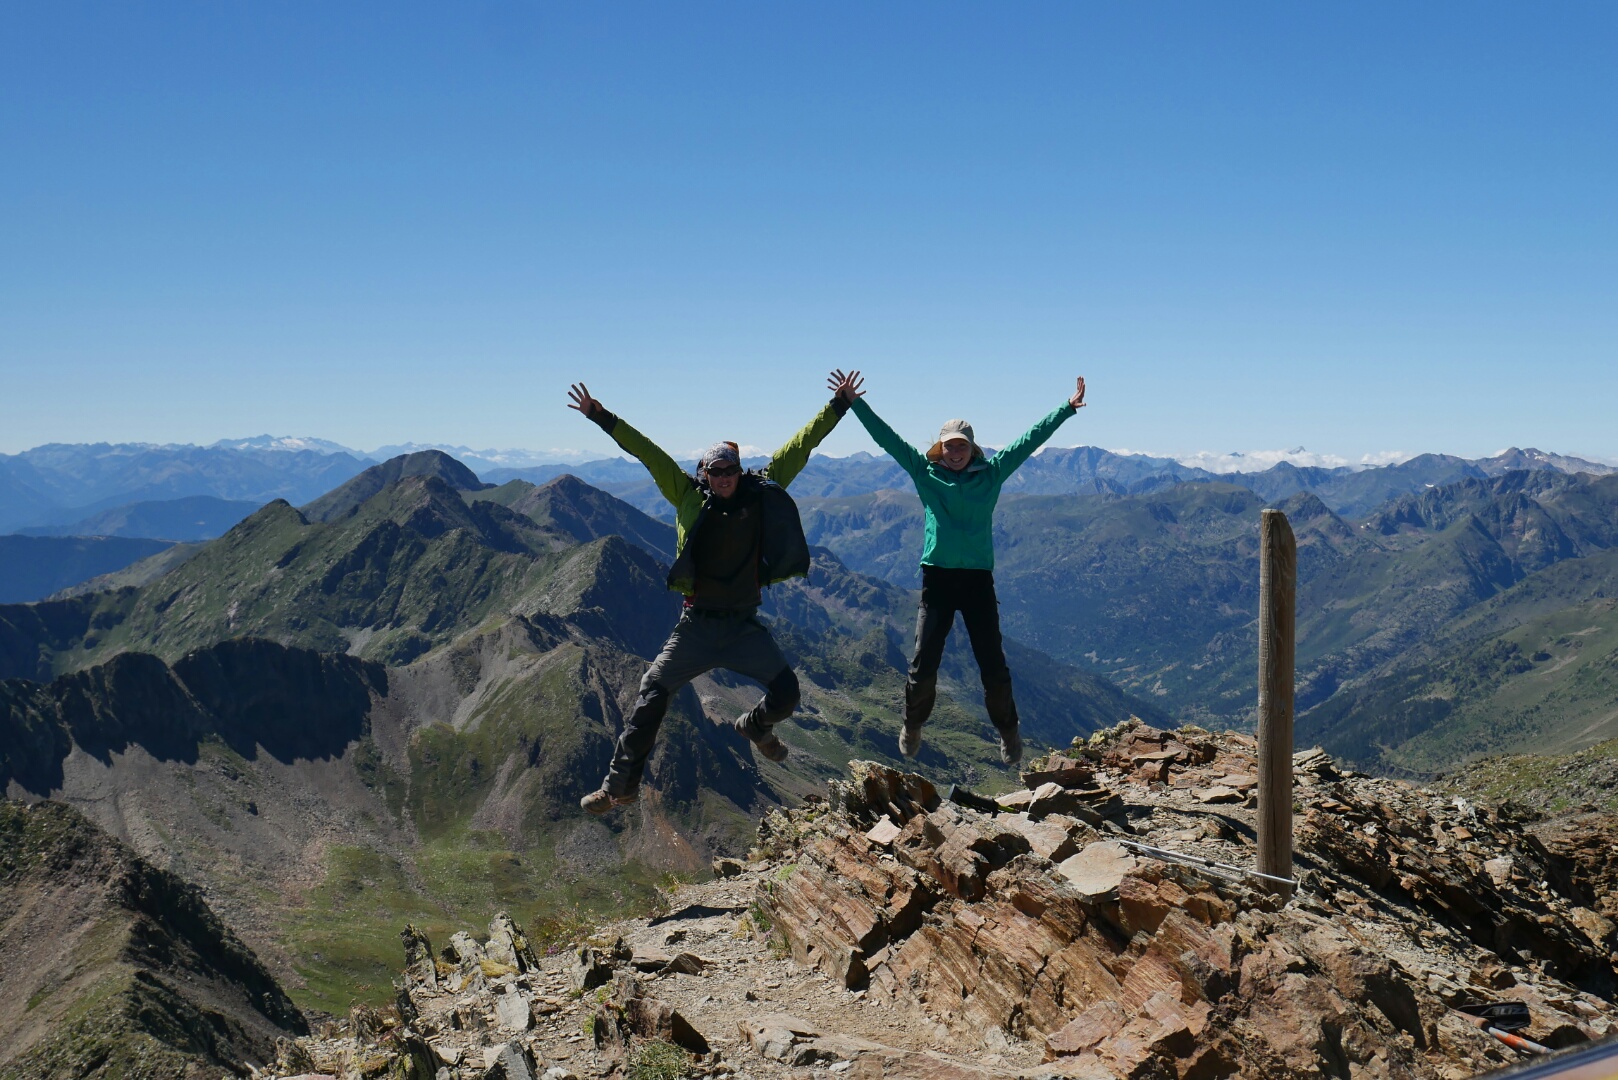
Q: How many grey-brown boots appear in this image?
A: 4